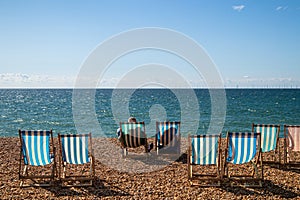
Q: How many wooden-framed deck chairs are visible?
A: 8